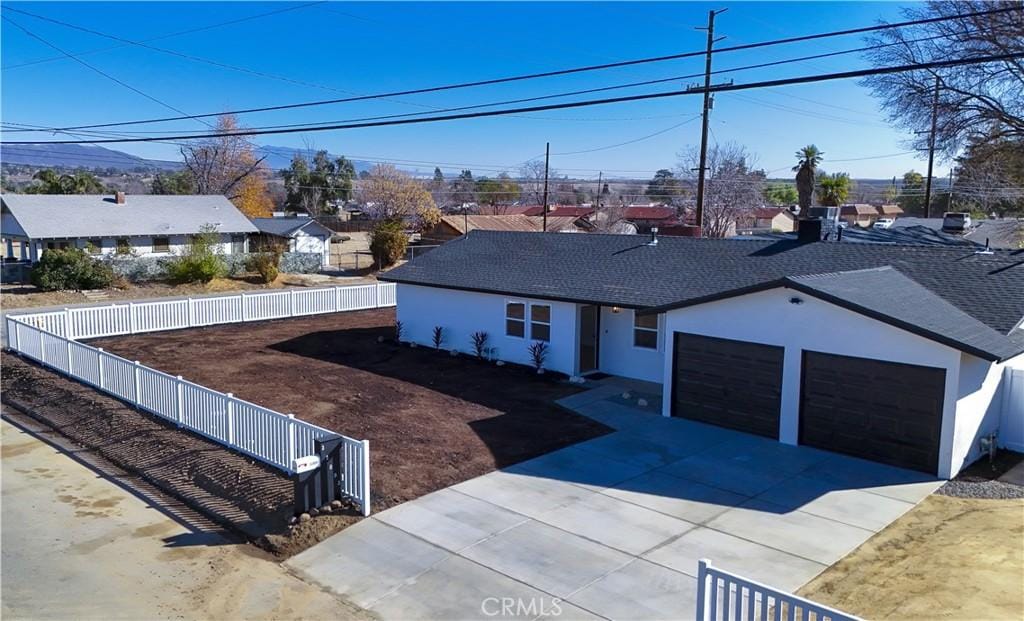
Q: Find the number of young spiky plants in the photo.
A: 4